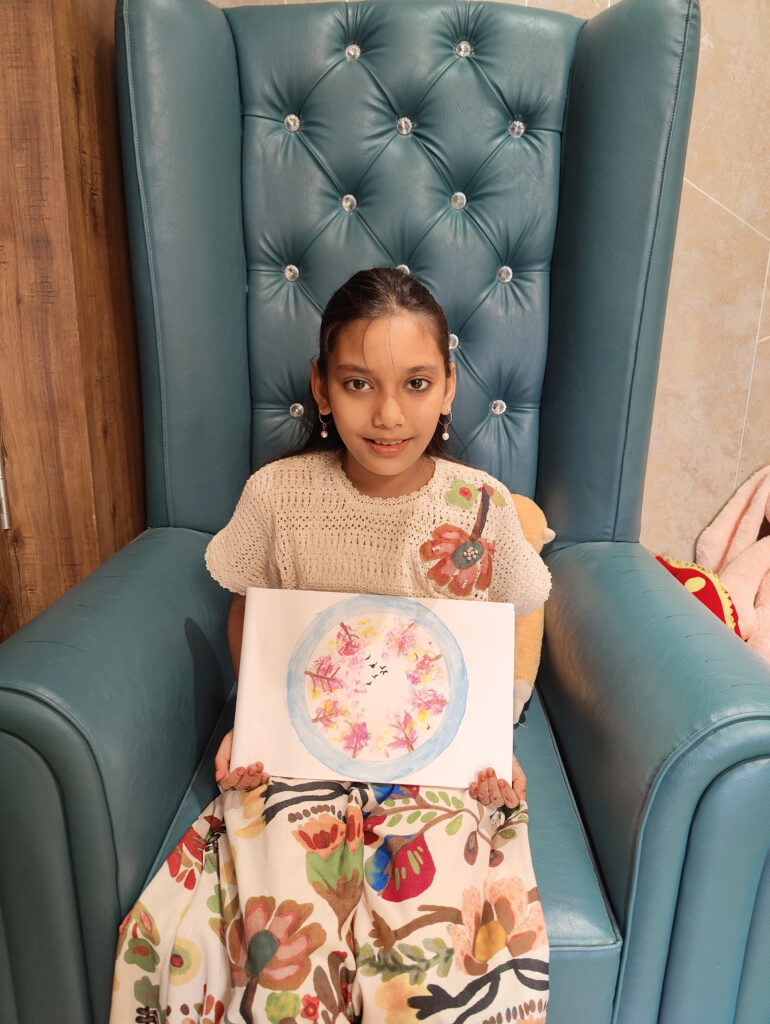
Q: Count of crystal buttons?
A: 13